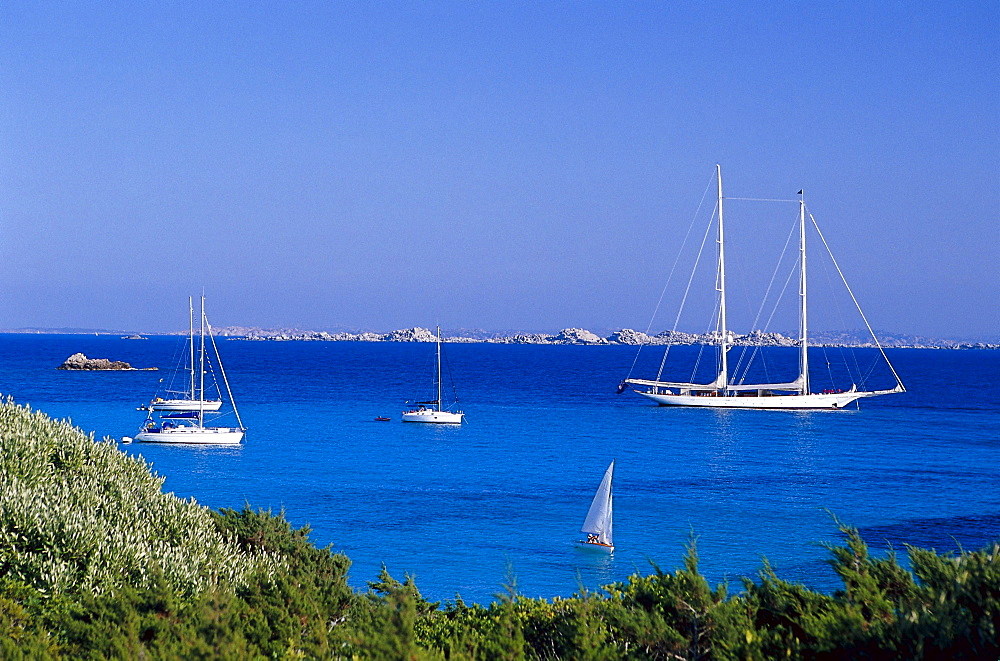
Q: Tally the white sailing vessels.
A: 5